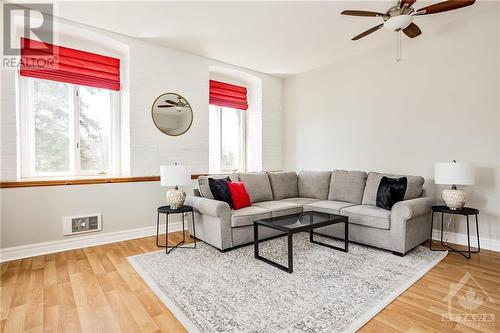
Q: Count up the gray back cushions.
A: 6